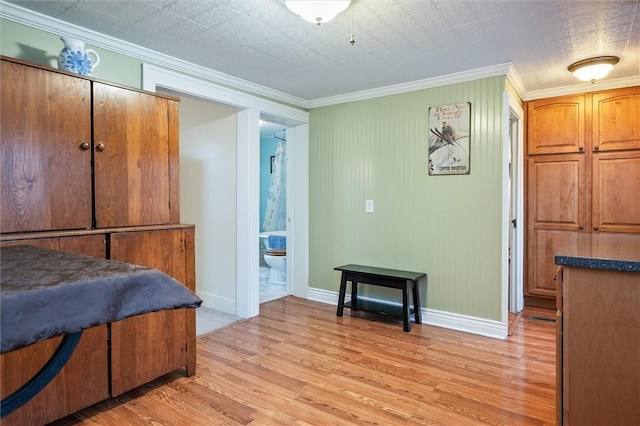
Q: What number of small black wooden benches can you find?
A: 1